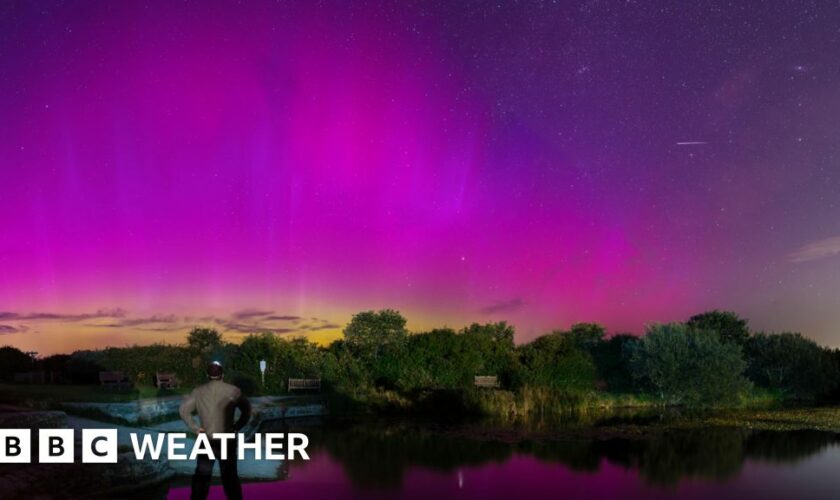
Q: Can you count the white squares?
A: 3